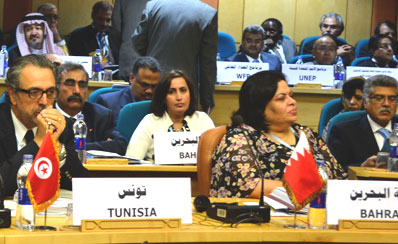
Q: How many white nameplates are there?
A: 7